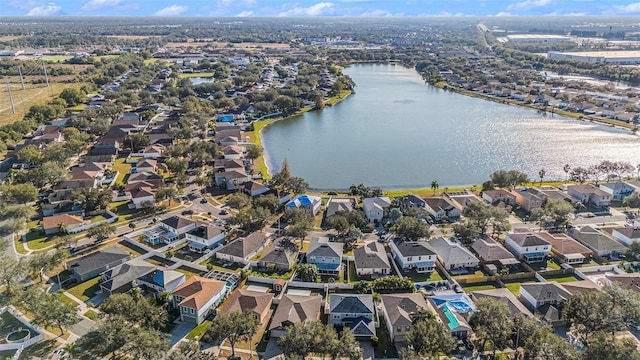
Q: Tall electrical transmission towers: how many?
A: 3